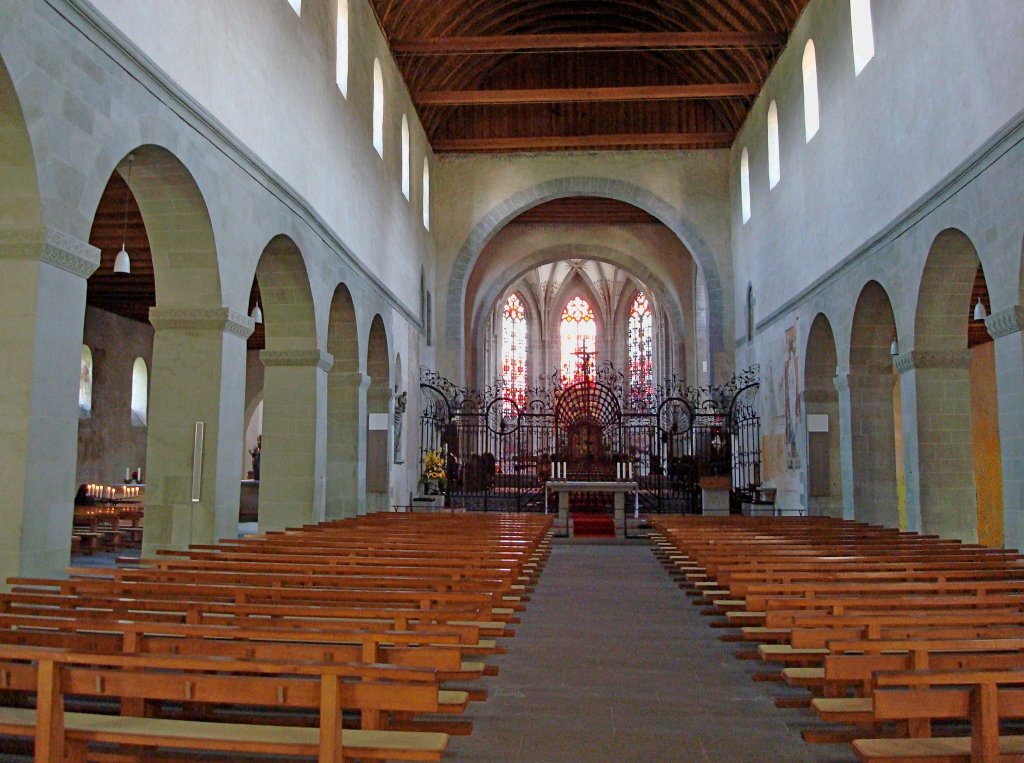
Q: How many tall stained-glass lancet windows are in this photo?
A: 3